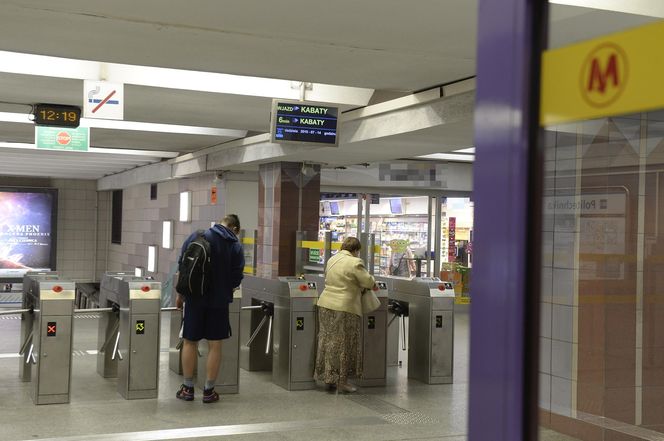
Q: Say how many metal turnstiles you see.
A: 6